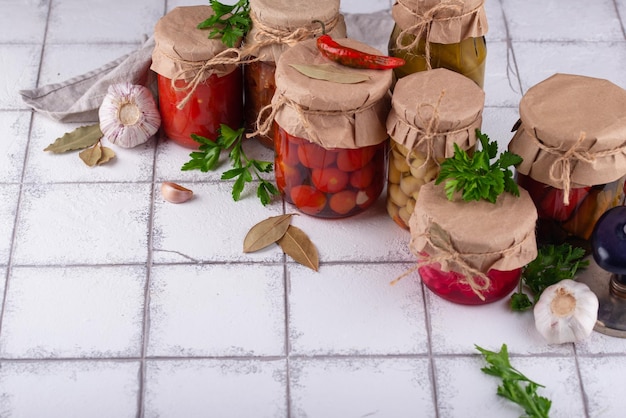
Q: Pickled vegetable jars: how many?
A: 7